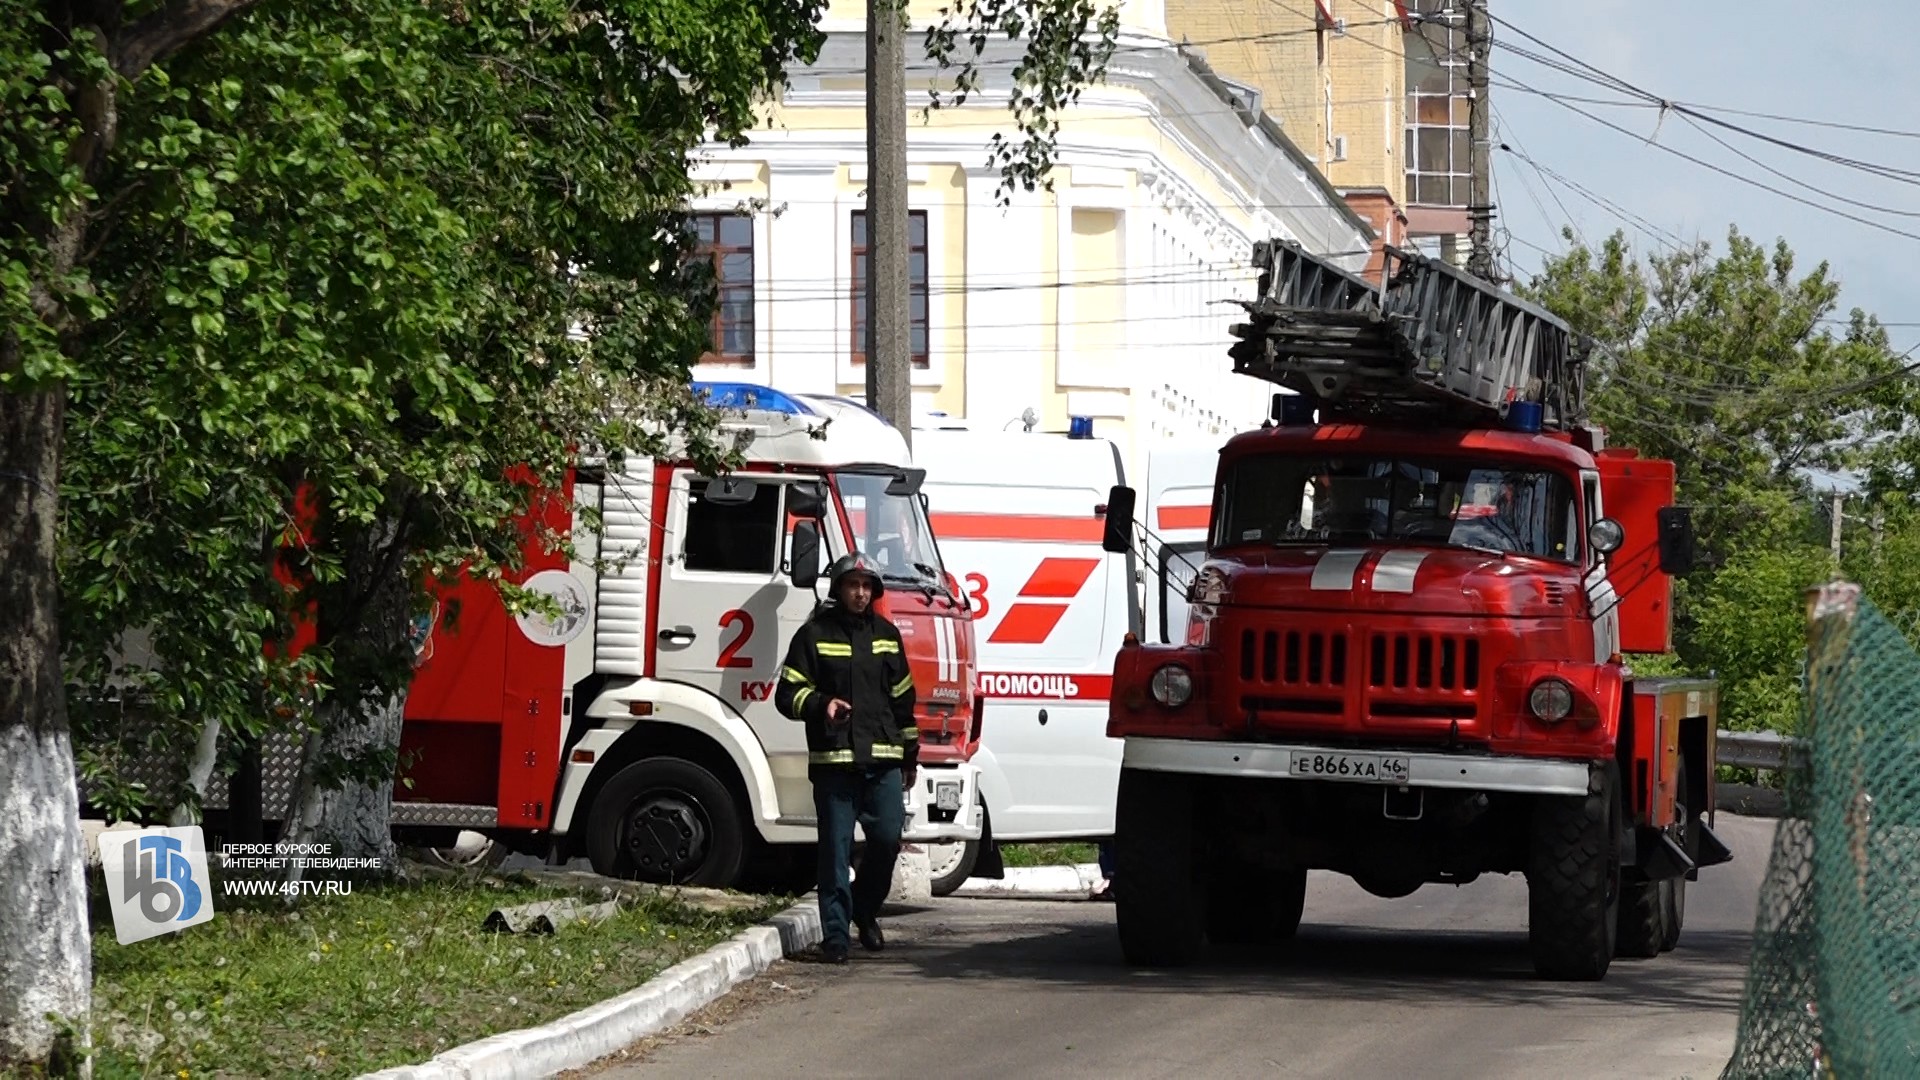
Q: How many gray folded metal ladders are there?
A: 1